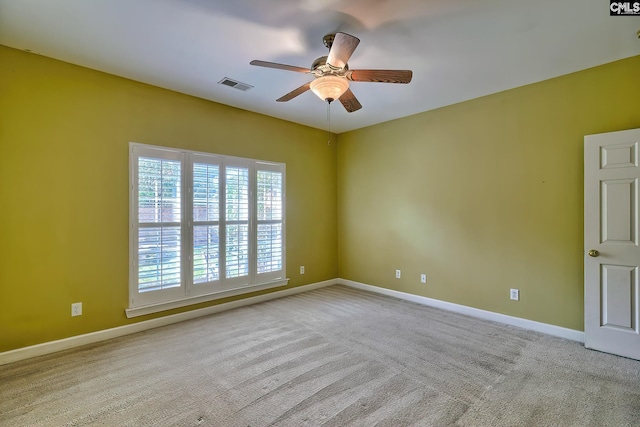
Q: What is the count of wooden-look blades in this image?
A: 5